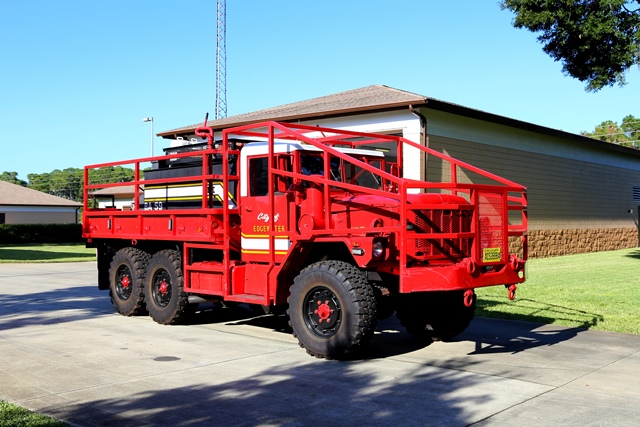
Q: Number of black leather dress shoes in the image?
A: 0